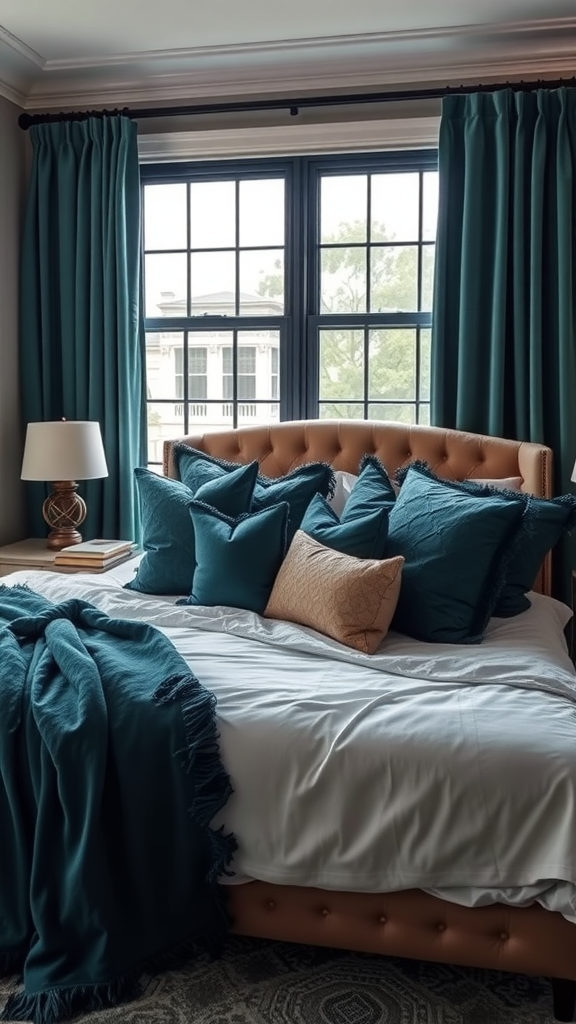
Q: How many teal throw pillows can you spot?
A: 7